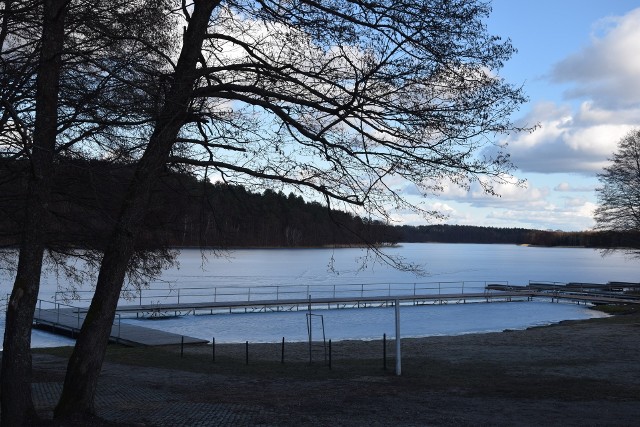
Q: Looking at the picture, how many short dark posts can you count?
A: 6